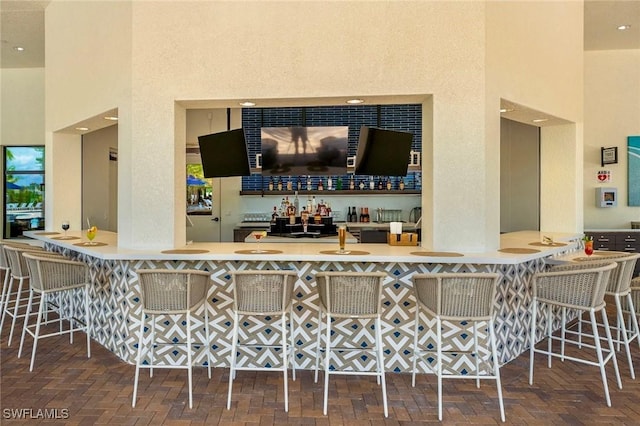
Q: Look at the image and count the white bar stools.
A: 9